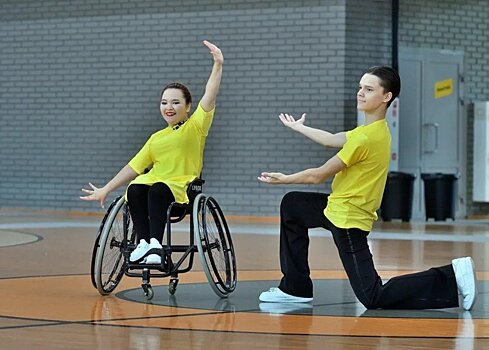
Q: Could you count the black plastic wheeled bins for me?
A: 2